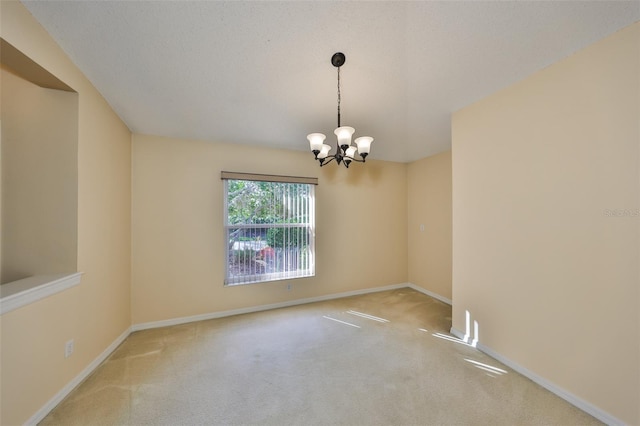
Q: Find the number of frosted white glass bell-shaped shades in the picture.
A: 5